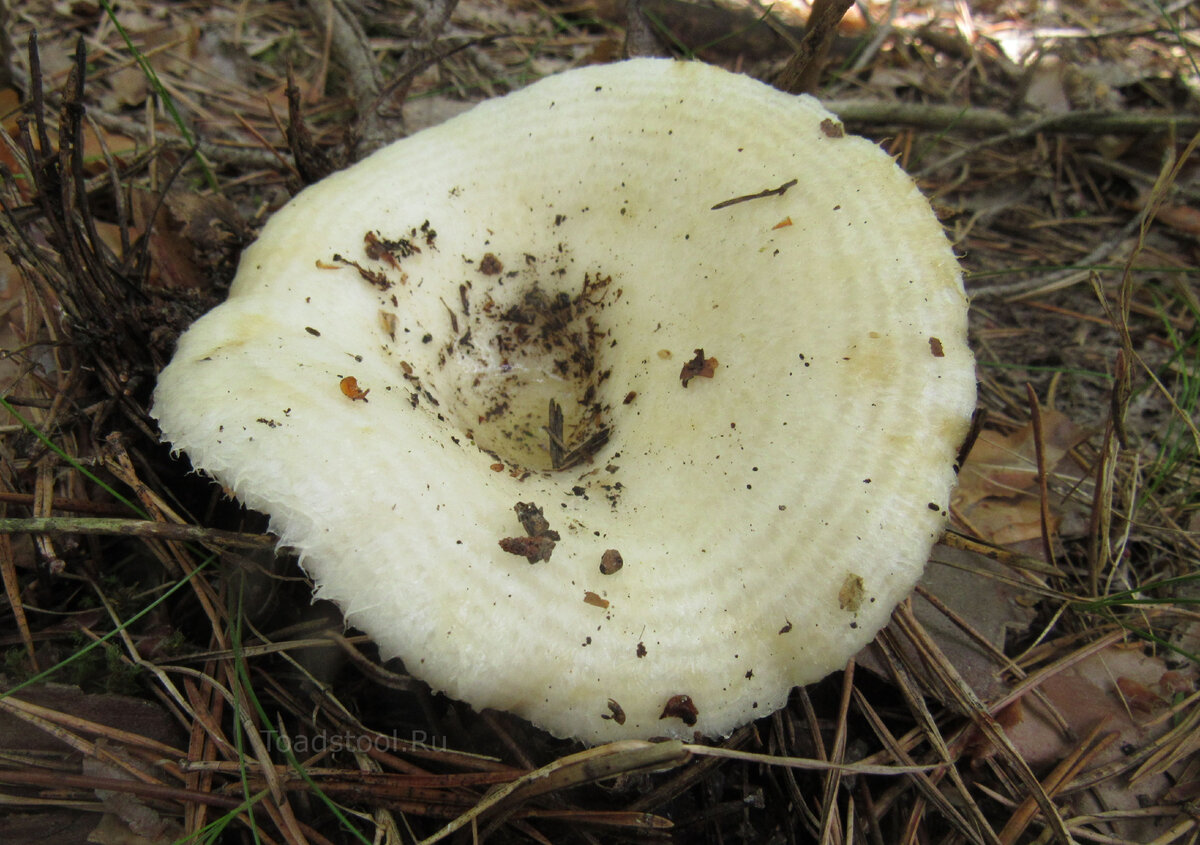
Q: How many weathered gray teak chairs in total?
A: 0